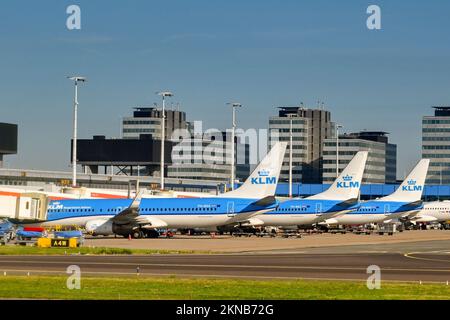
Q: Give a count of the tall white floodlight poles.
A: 5